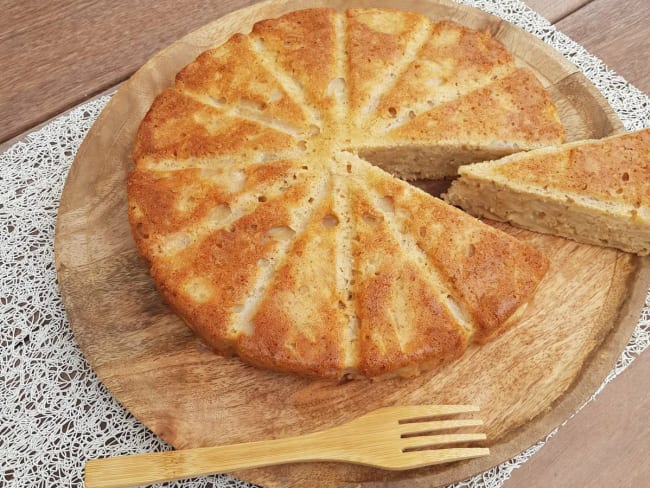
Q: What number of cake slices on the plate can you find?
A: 12